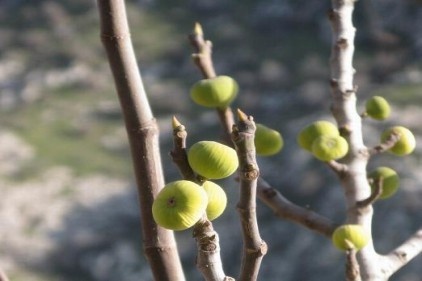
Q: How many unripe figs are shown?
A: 11